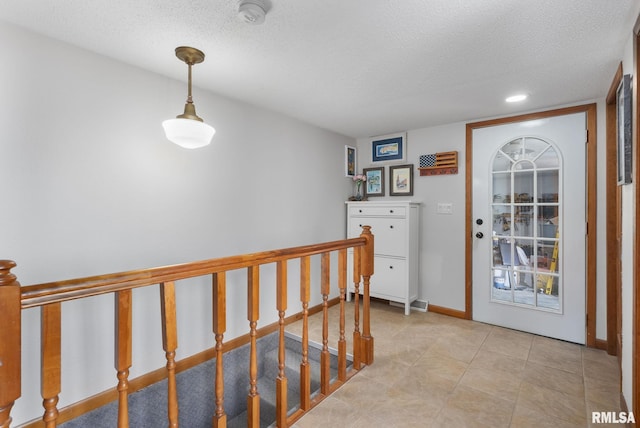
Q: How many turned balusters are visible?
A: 10